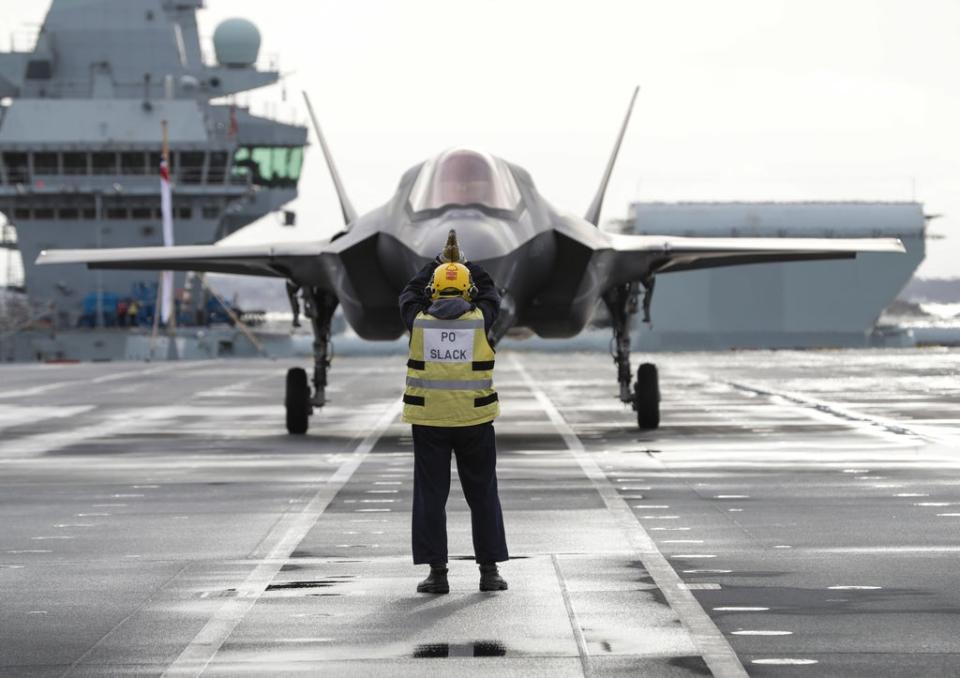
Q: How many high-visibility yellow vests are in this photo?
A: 1